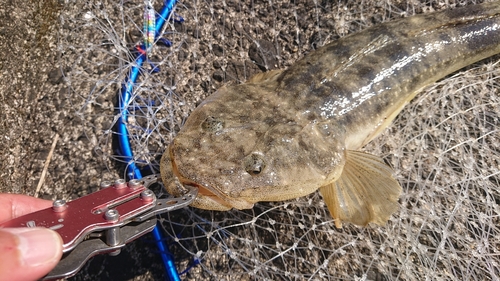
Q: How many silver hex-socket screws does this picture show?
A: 6